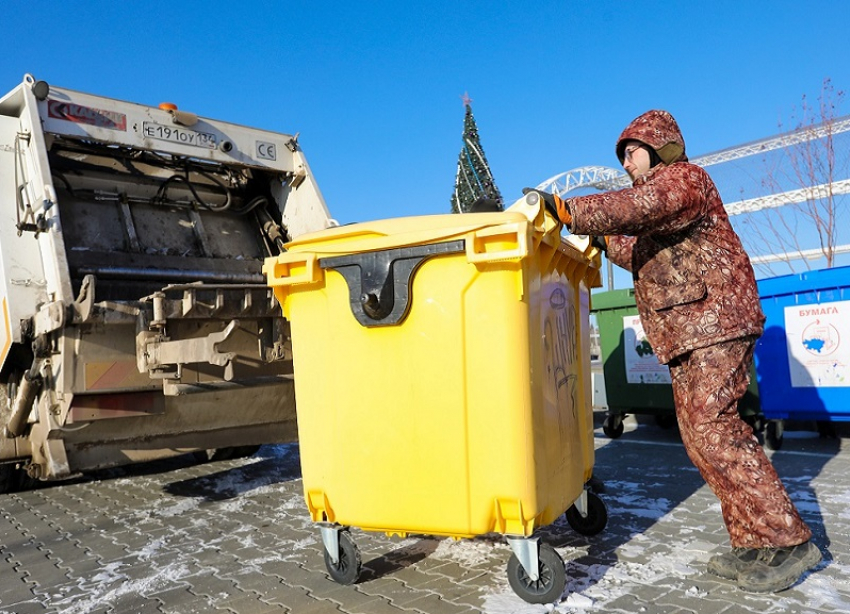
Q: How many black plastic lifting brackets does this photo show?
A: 1